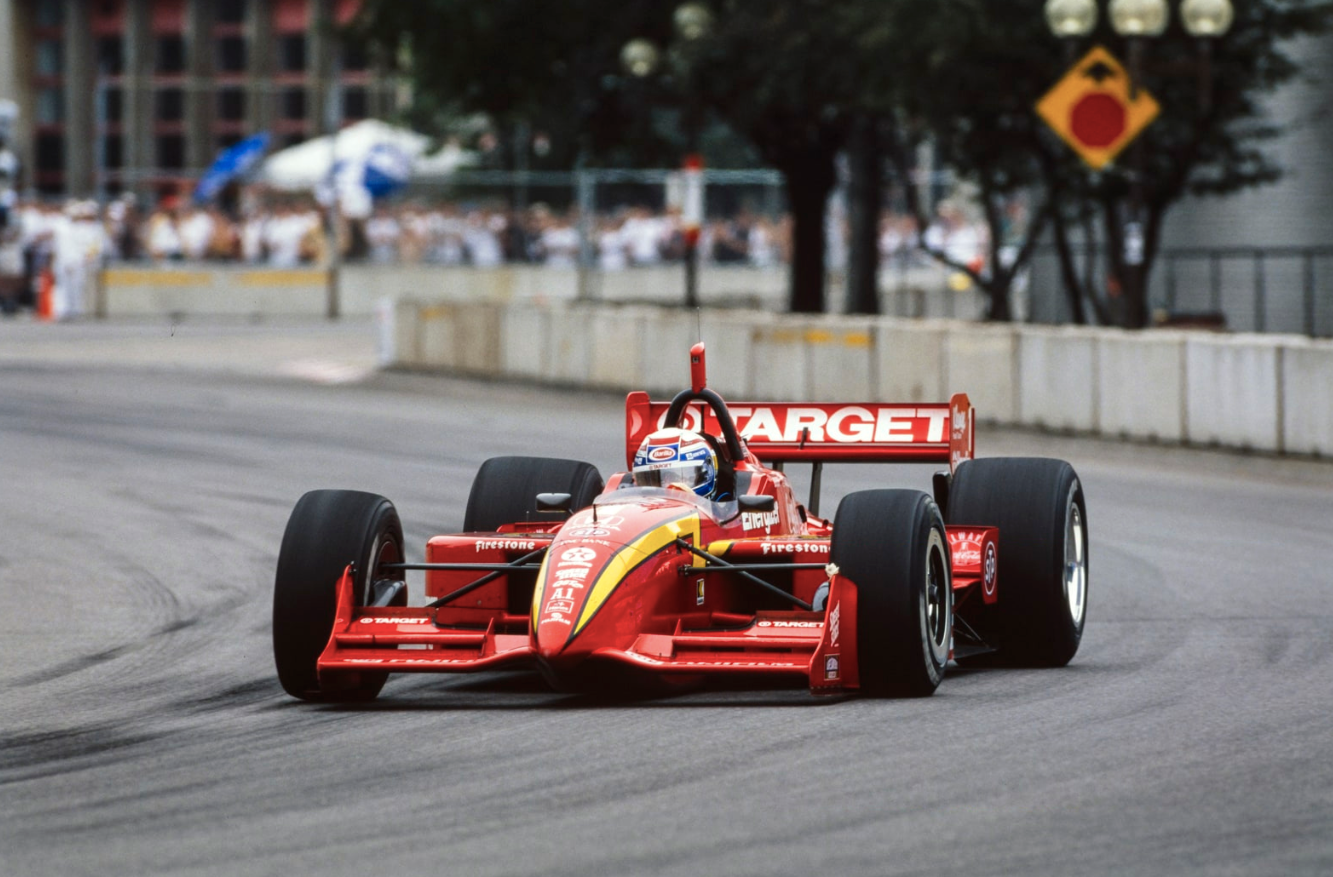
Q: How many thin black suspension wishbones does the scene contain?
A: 4